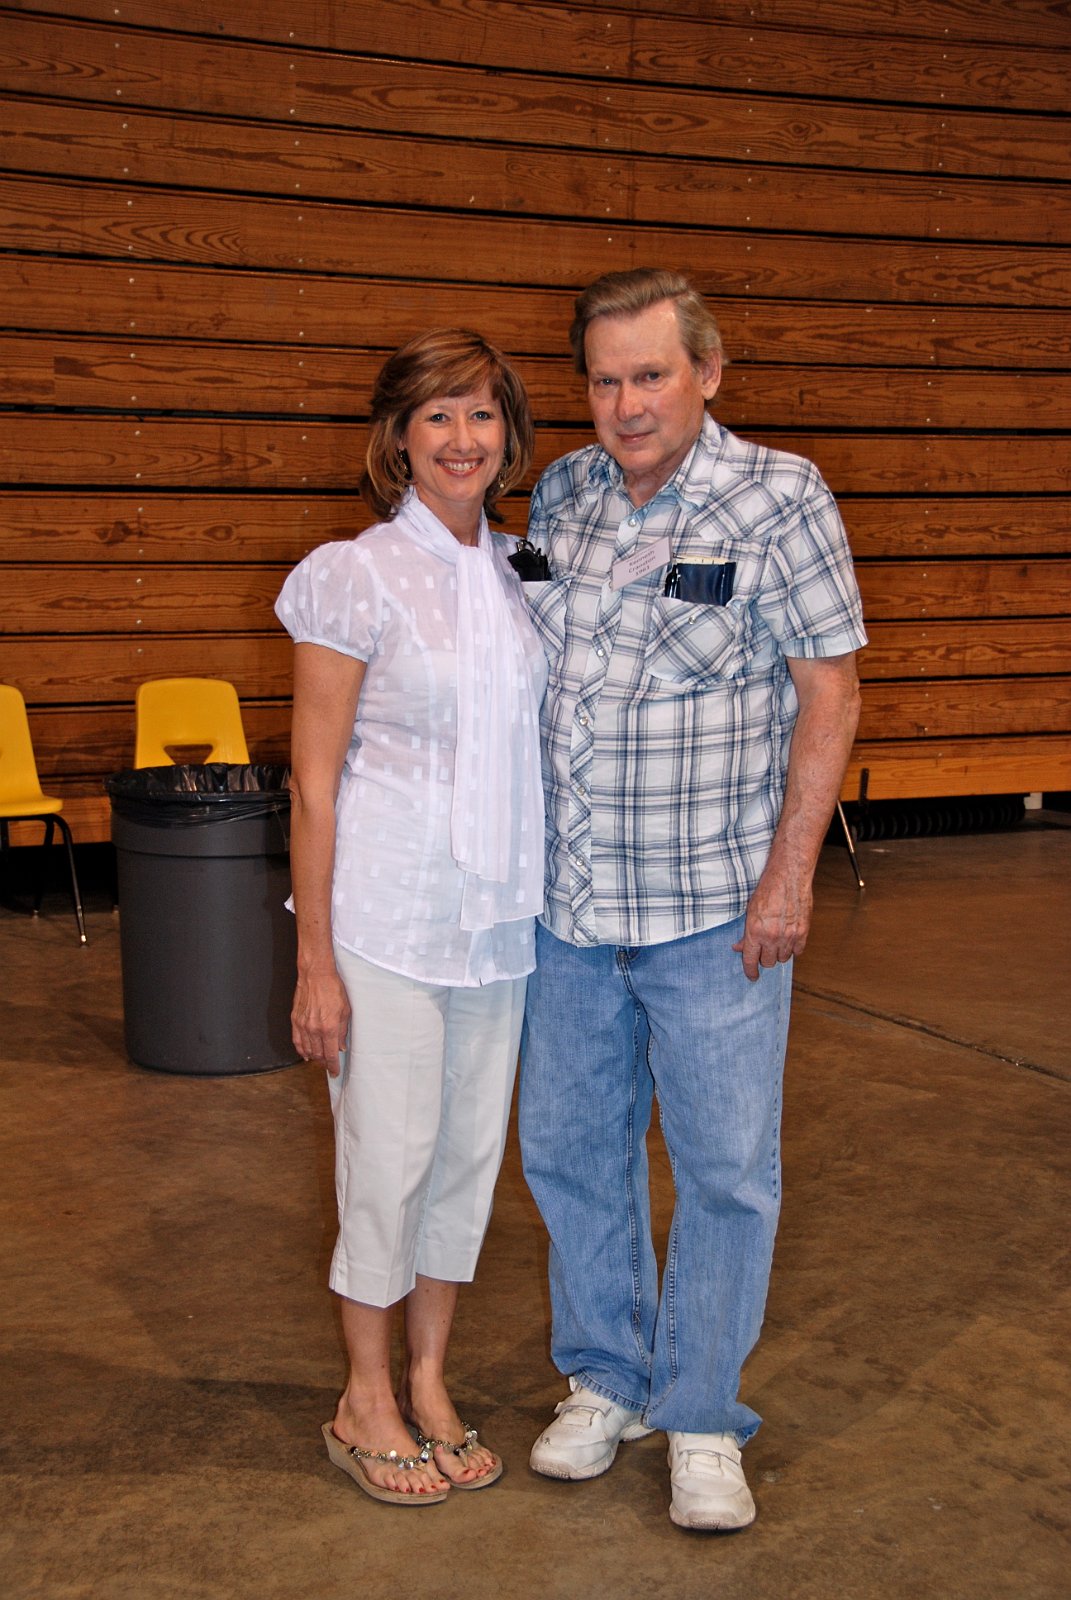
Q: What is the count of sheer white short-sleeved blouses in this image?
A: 1